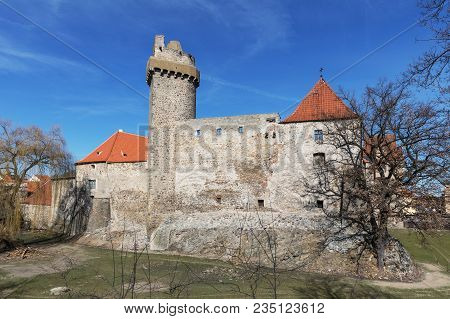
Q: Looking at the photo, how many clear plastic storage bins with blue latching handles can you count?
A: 0